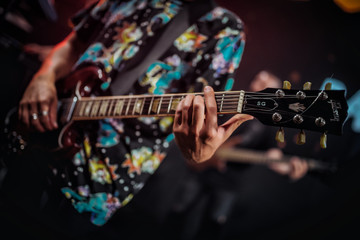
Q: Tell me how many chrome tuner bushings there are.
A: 6